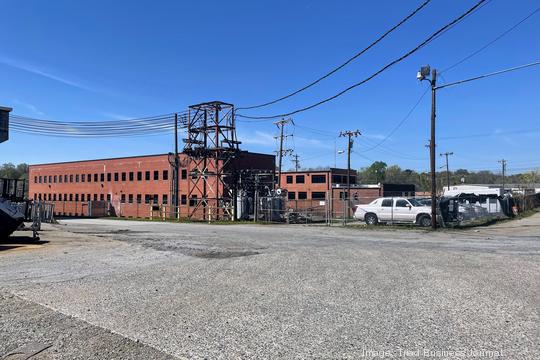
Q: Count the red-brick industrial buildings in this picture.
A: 2